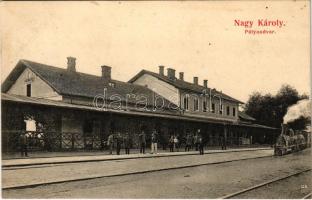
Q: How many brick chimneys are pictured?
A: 7